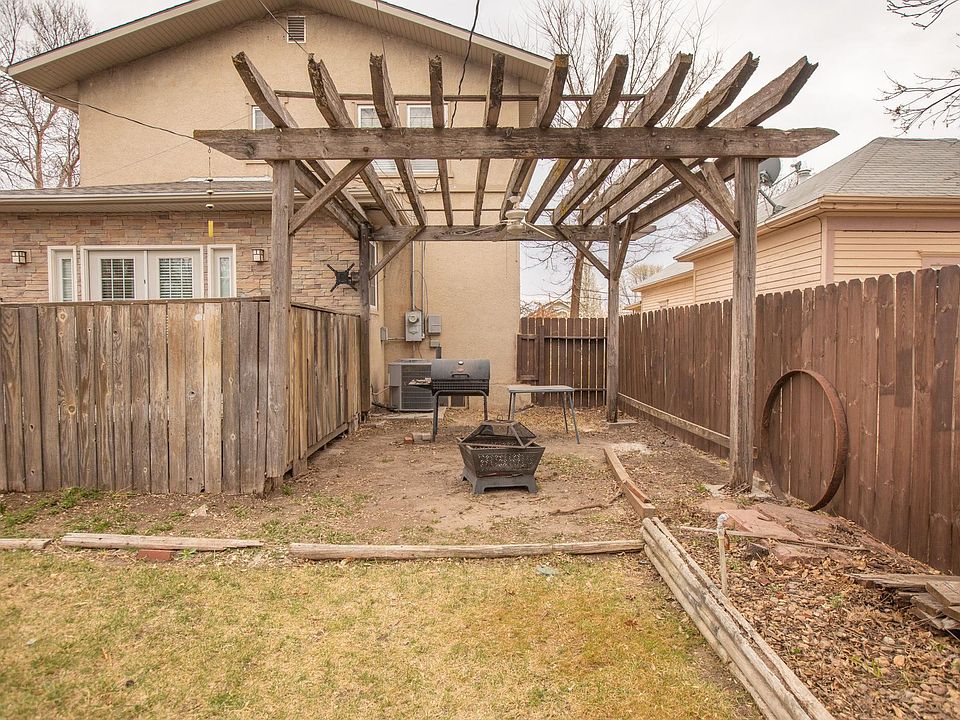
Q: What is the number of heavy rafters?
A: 10